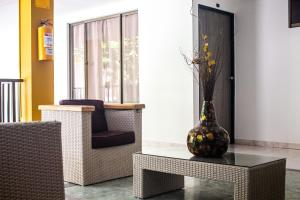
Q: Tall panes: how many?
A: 3